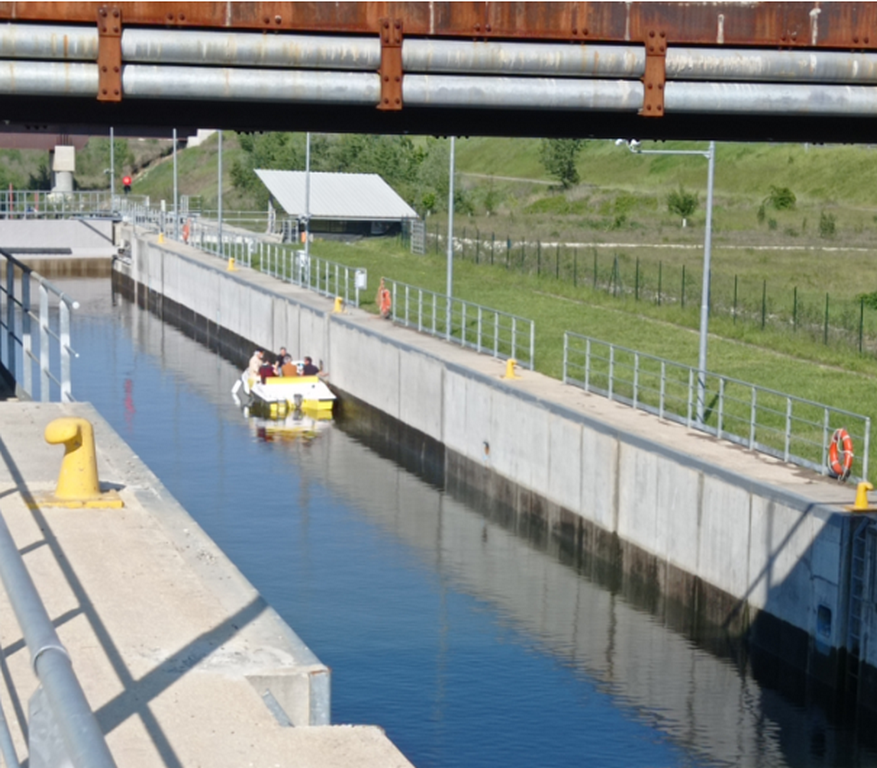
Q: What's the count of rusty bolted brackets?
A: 3